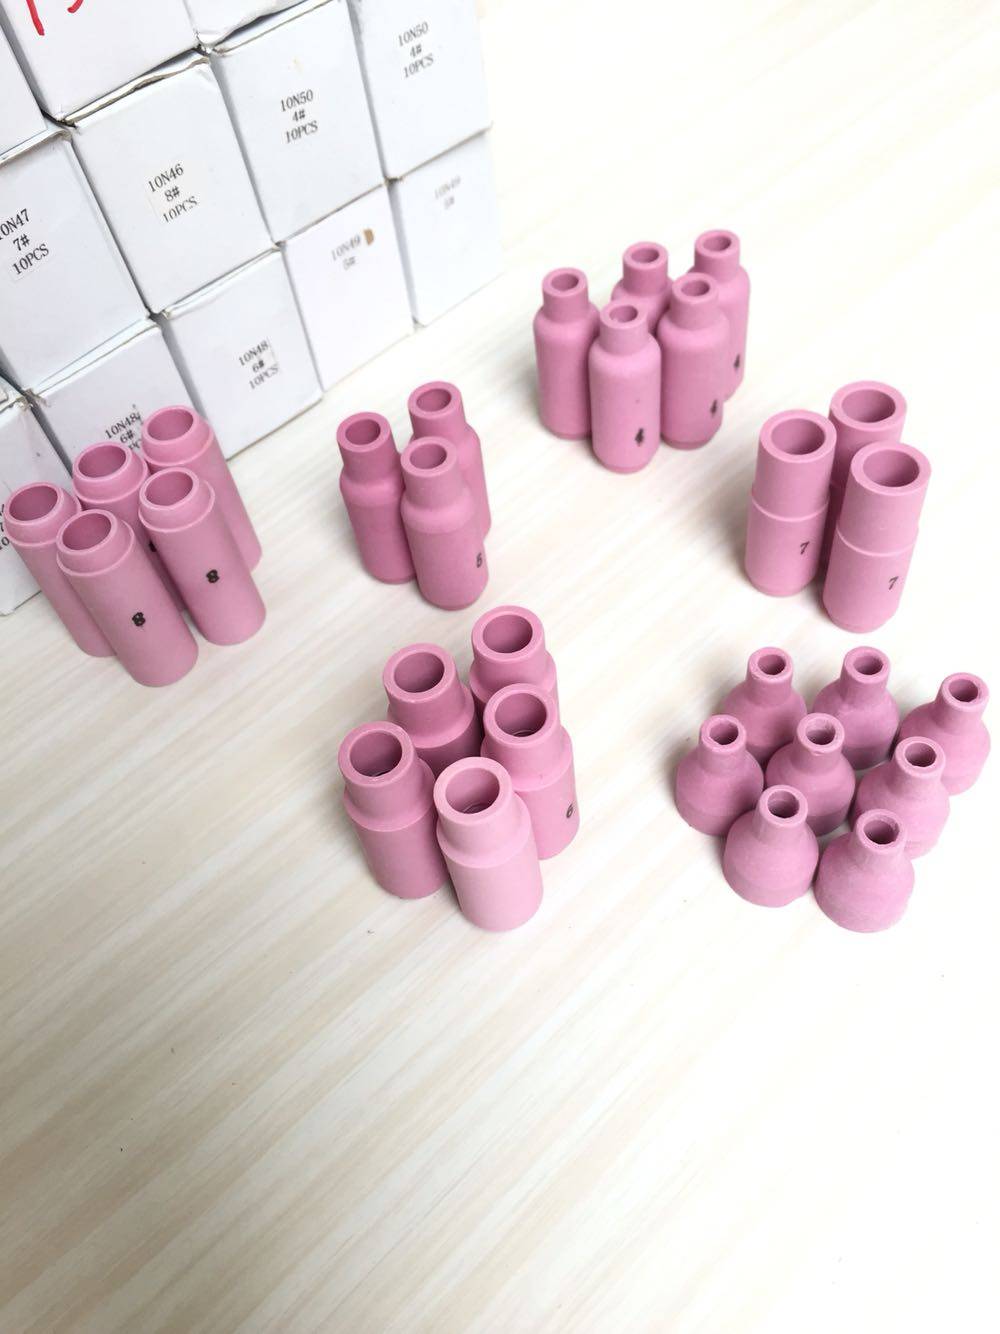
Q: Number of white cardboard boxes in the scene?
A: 12